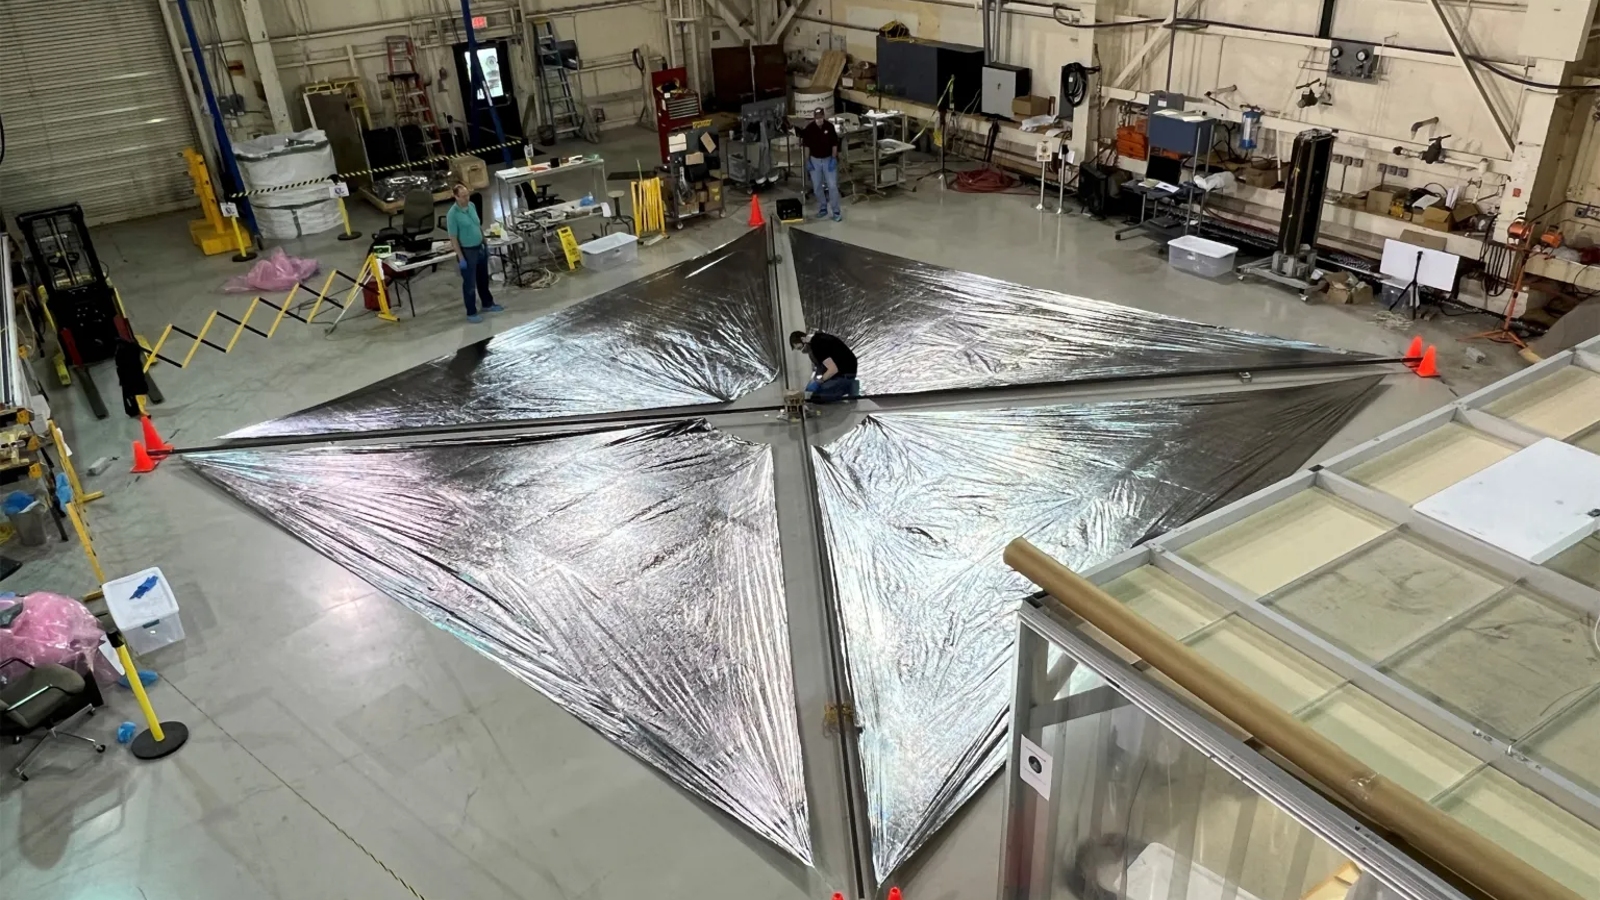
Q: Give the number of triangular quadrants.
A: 4